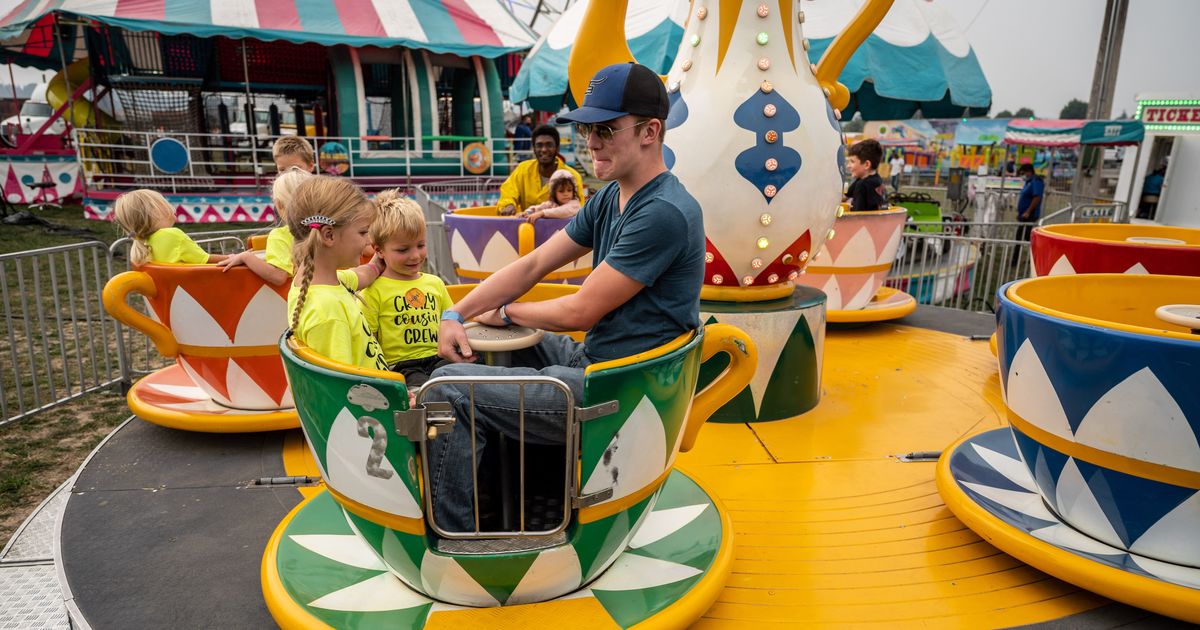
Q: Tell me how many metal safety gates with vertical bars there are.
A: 1